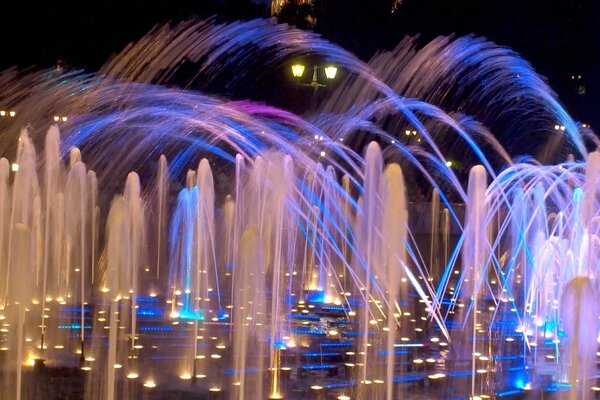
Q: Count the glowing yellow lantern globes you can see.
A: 2